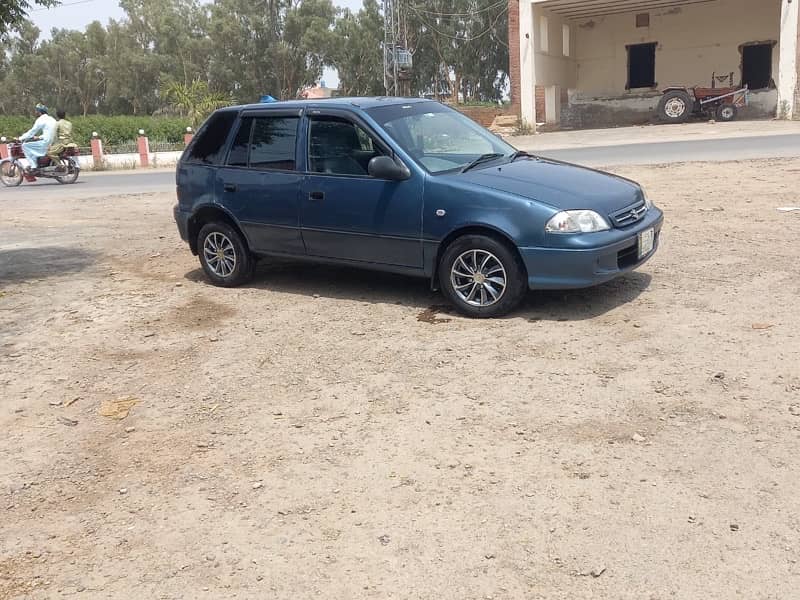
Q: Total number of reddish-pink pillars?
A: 4